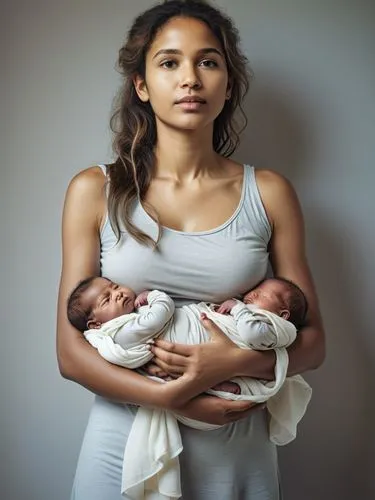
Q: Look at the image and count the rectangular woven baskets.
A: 0